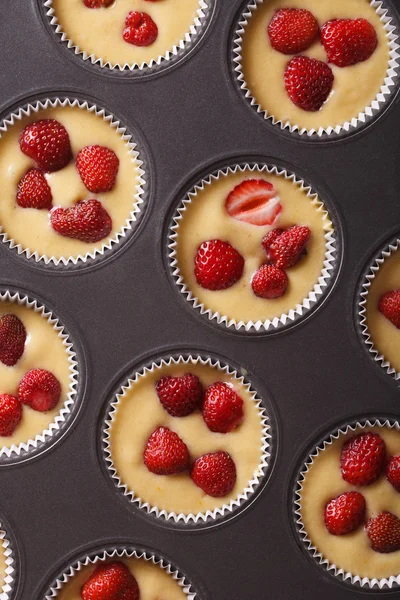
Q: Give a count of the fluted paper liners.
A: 10